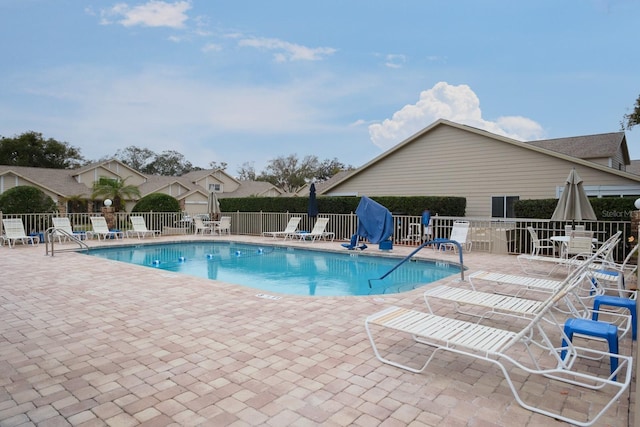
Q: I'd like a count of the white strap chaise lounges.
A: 11